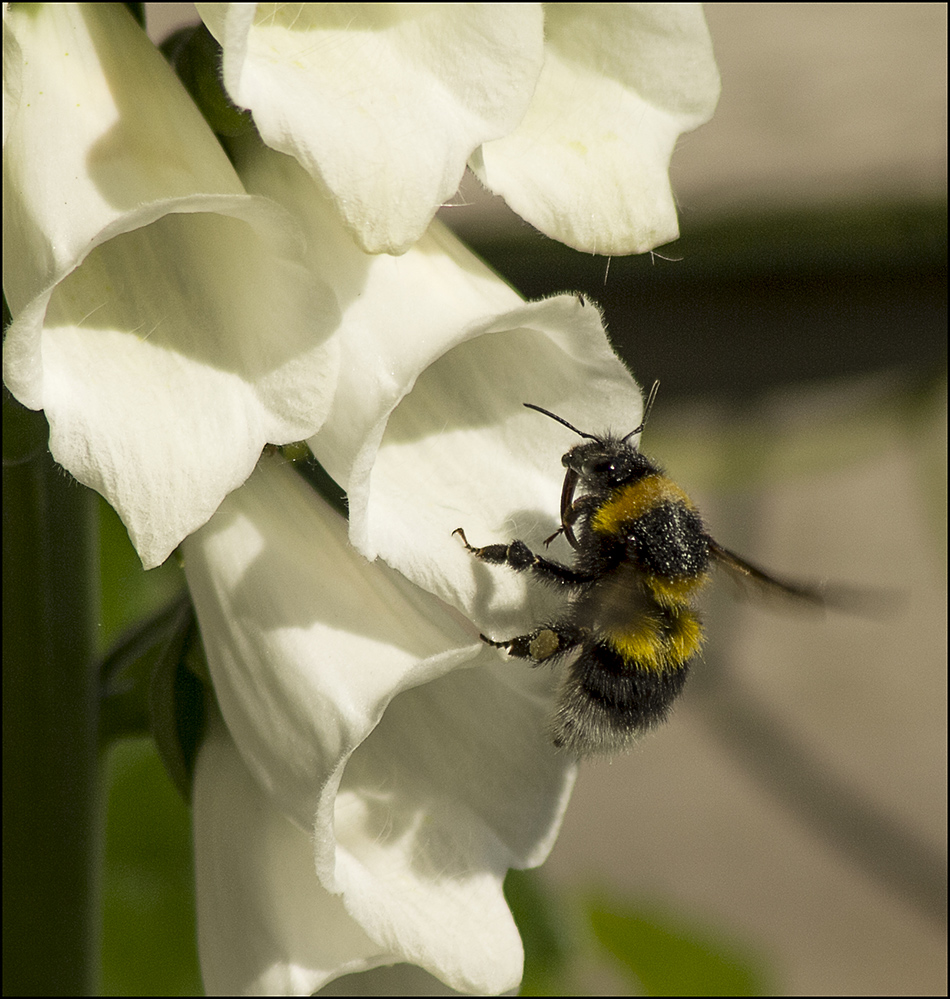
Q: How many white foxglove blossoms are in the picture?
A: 6